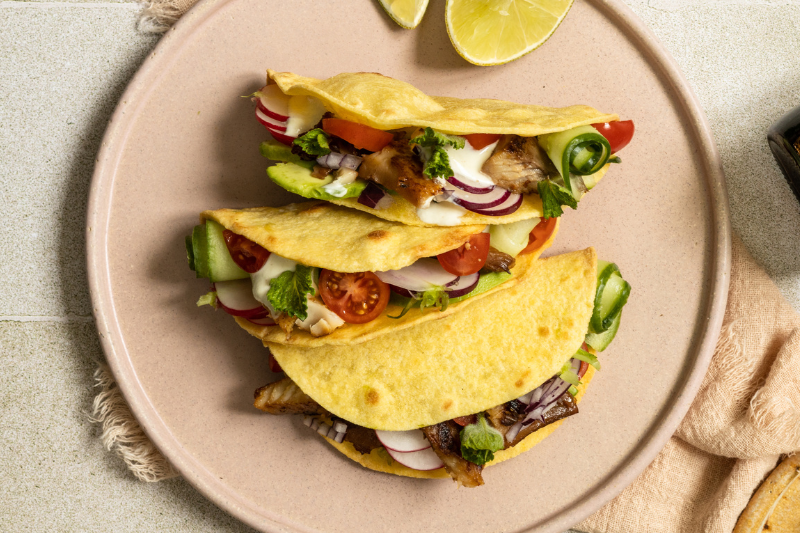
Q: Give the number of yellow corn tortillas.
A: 3